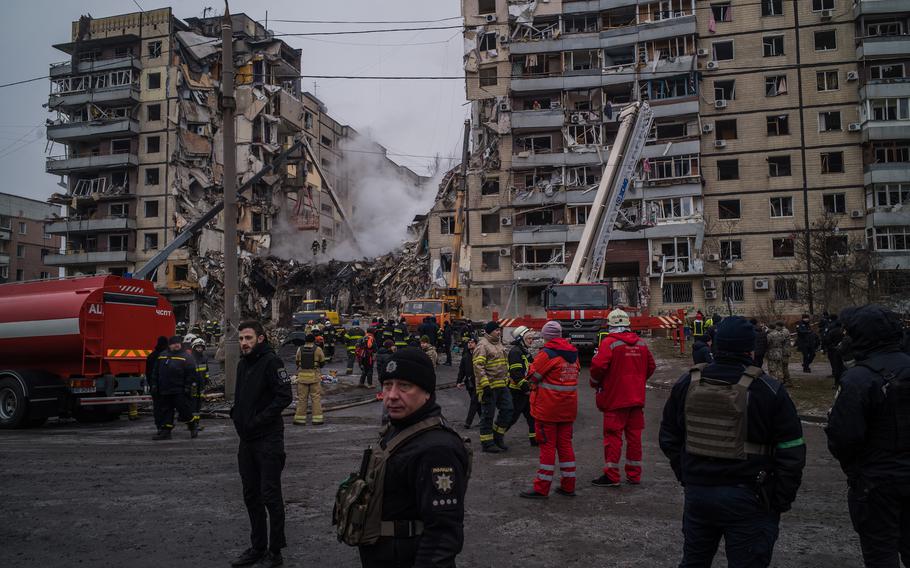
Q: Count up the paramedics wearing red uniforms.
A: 2